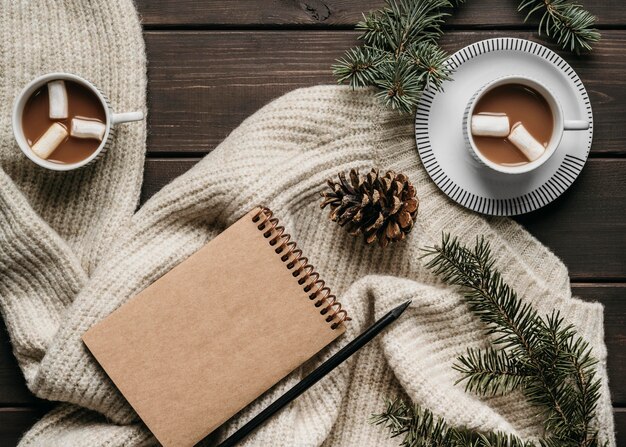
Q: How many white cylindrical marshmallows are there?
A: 5